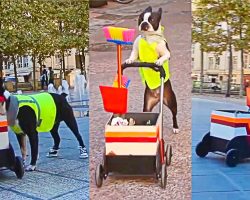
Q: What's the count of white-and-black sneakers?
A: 2